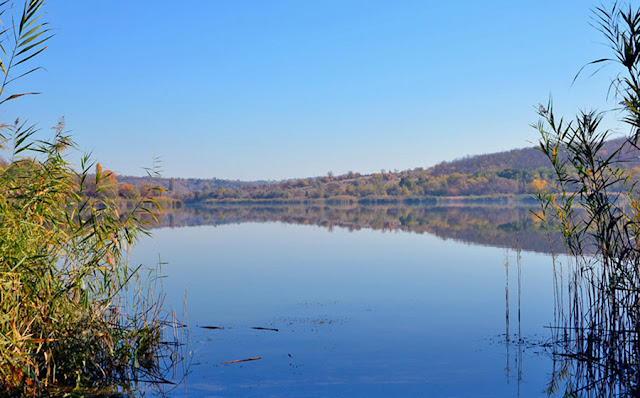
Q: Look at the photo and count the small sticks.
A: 3